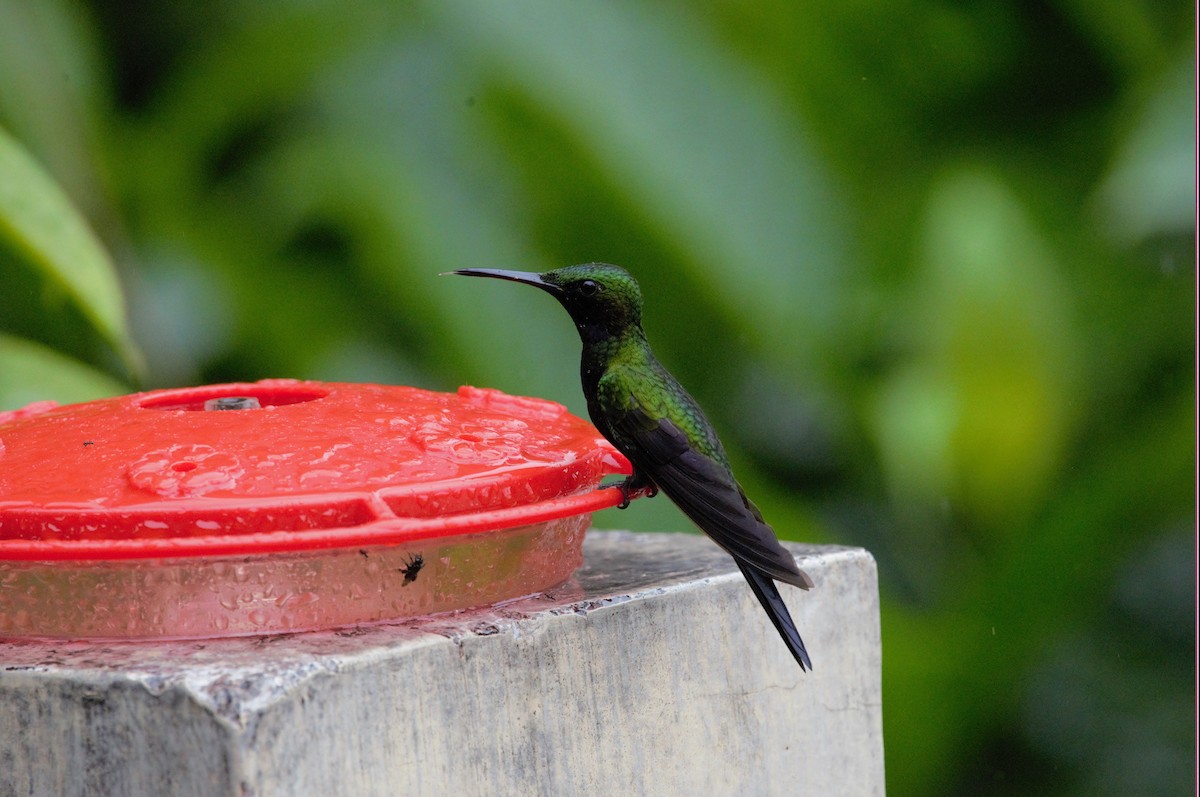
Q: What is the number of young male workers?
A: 0